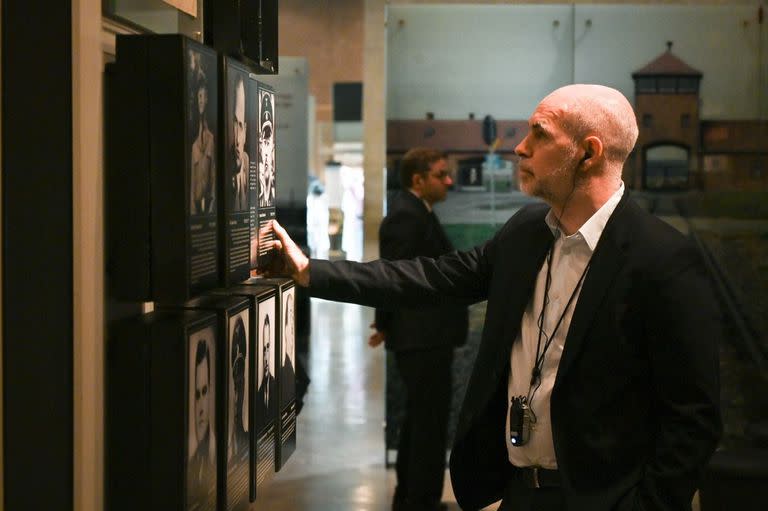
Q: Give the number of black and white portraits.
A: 7